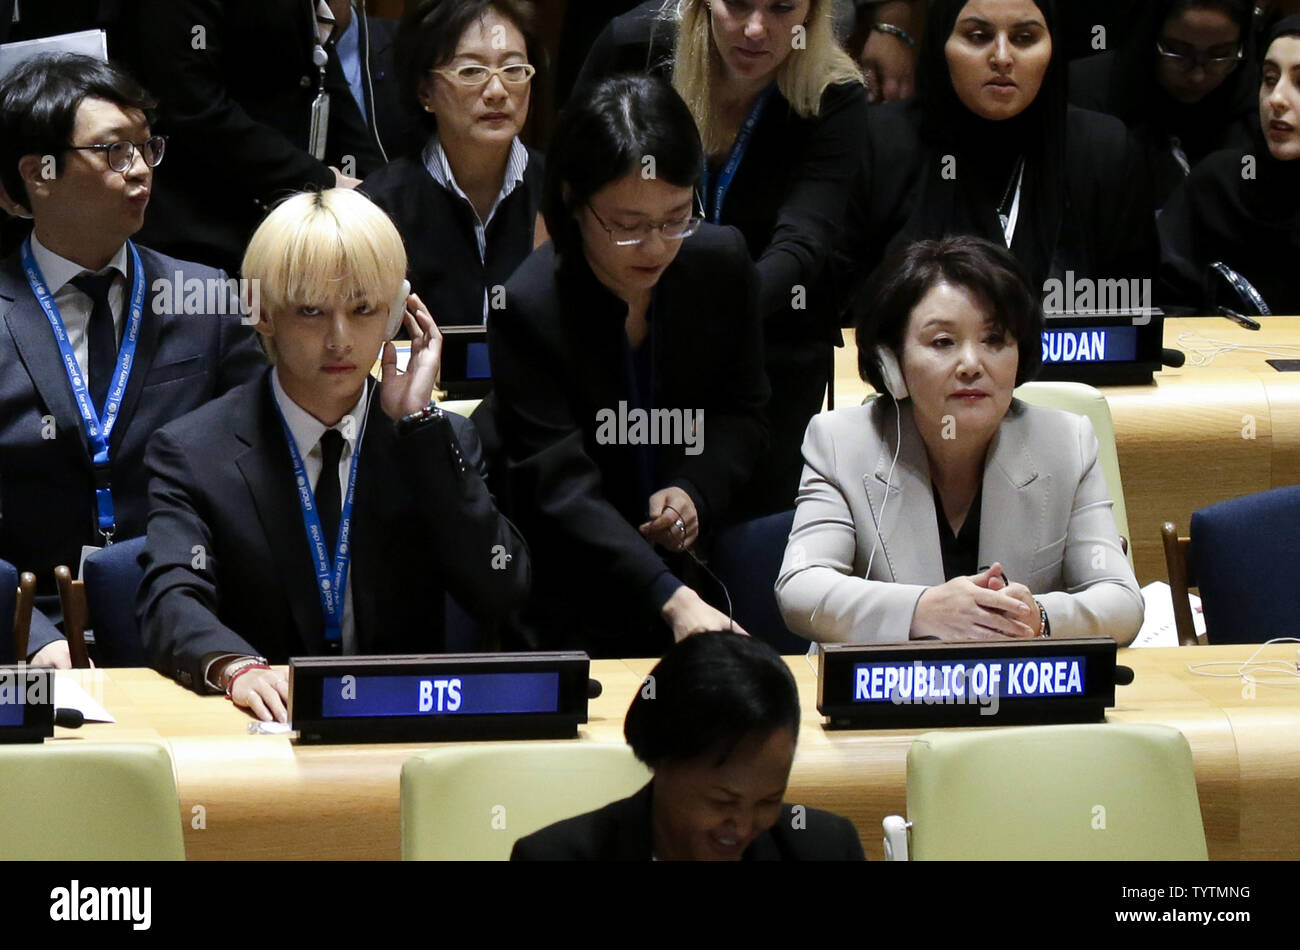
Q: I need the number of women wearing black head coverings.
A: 3